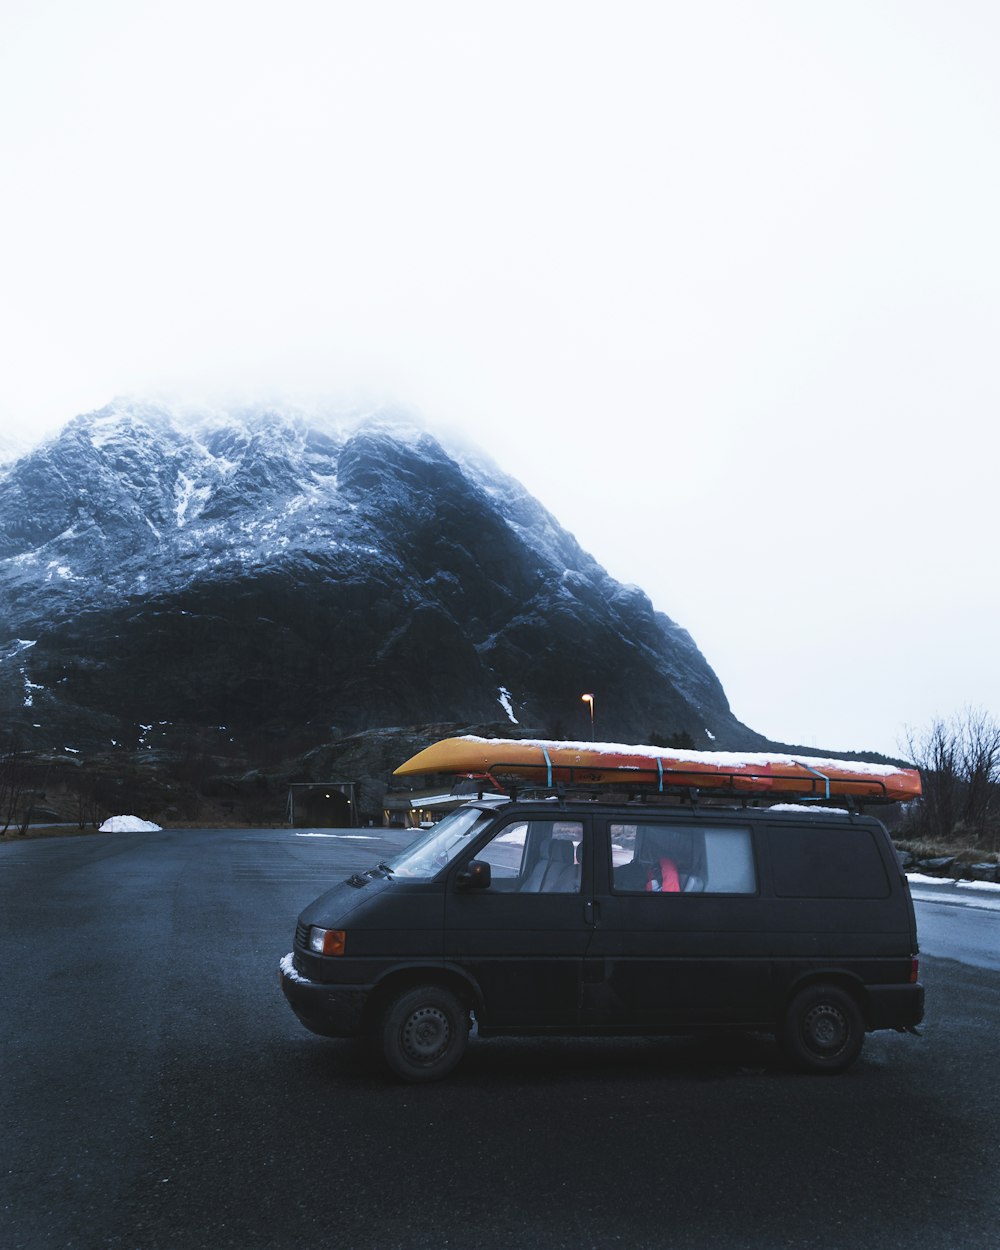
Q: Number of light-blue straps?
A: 3